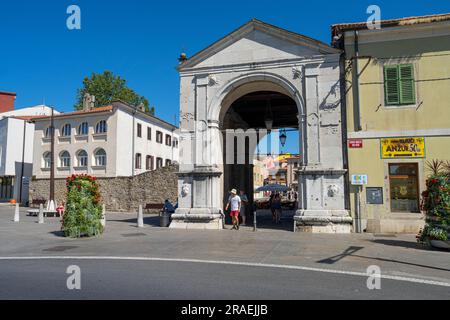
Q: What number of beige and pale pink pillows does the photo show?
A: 0